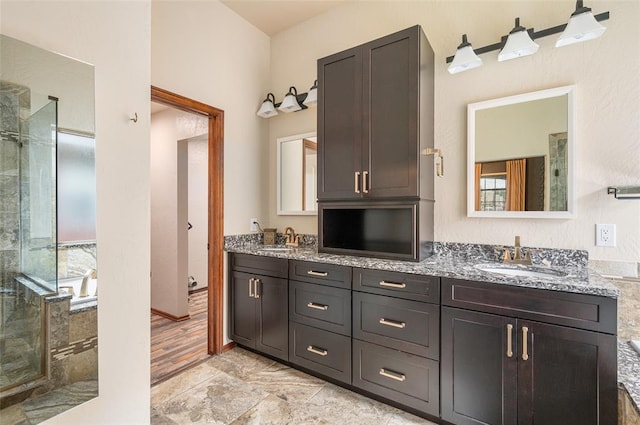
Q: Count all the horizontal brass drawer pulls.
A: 6